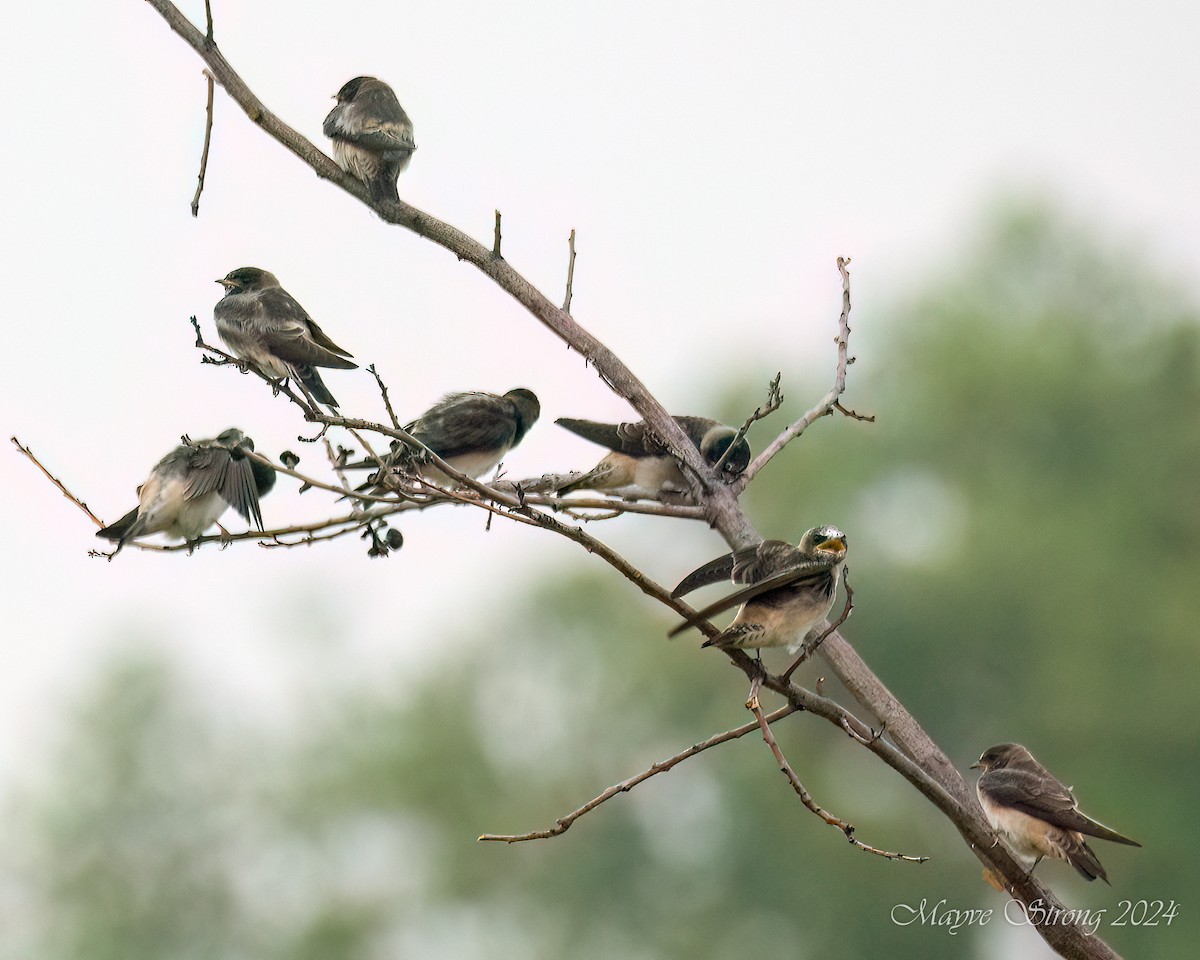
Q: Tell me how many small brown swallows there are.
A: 7